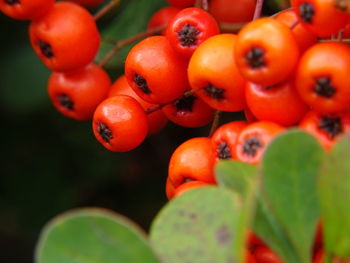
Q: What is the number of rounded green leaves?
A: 5